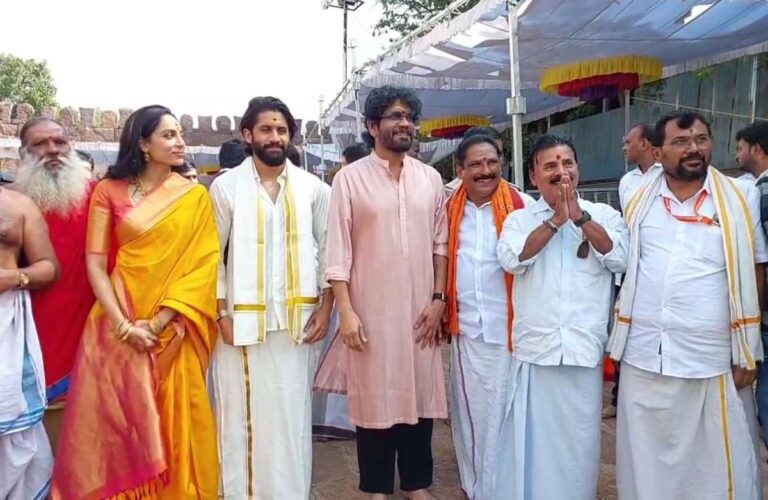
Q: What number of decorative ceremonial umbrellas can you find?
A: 2